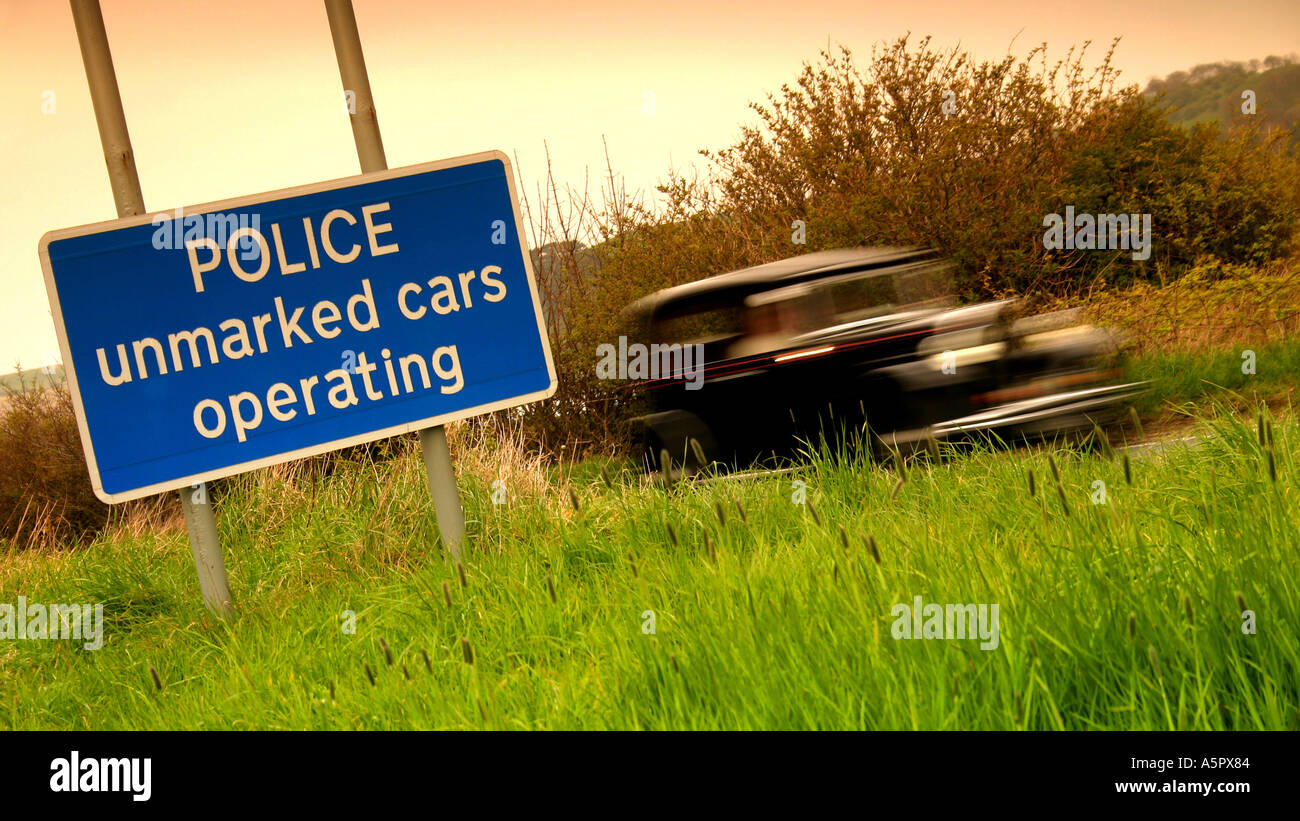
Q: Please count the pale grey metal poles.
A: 2